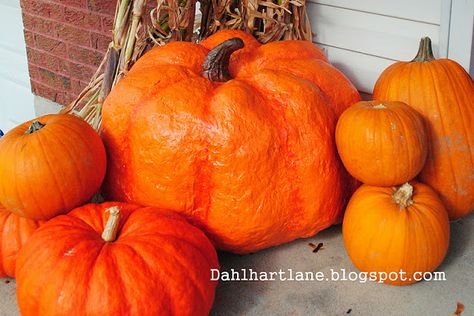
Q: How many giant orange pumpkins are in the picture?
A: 1